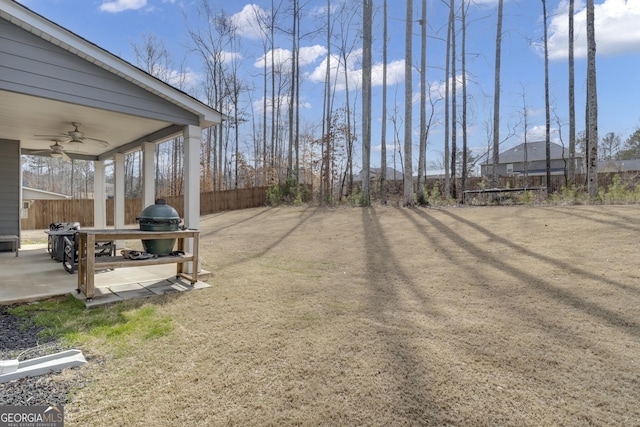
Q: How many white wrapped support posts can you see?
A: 4